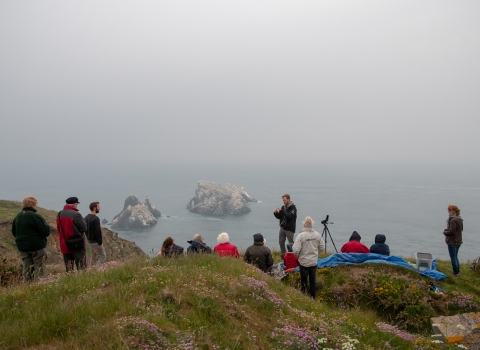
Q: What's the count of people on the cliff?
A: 13